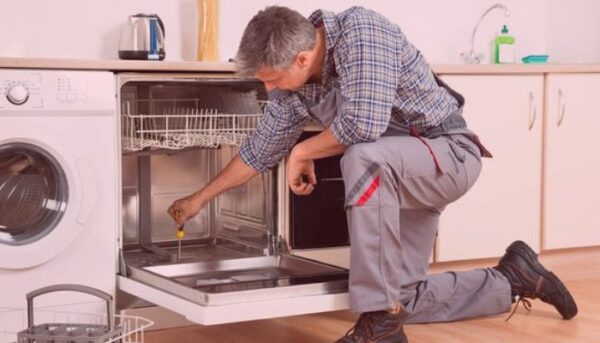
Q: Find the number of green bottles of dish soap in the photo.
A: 1